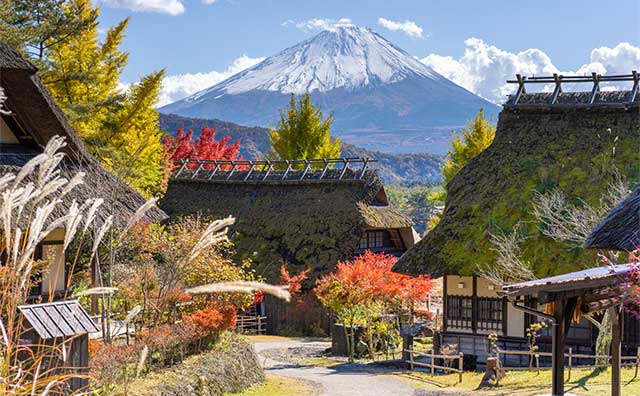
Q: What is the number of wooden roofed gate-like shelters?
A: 1